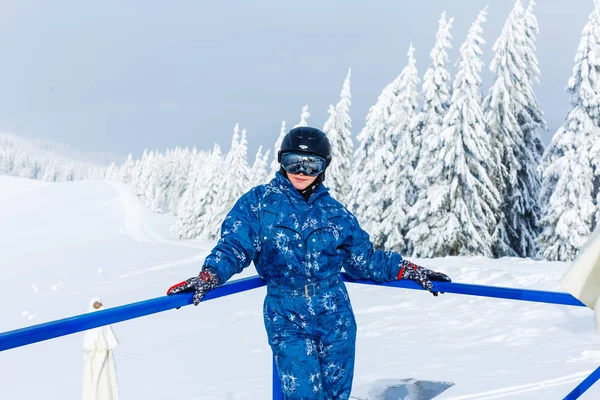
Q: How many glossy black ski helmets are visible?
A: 1